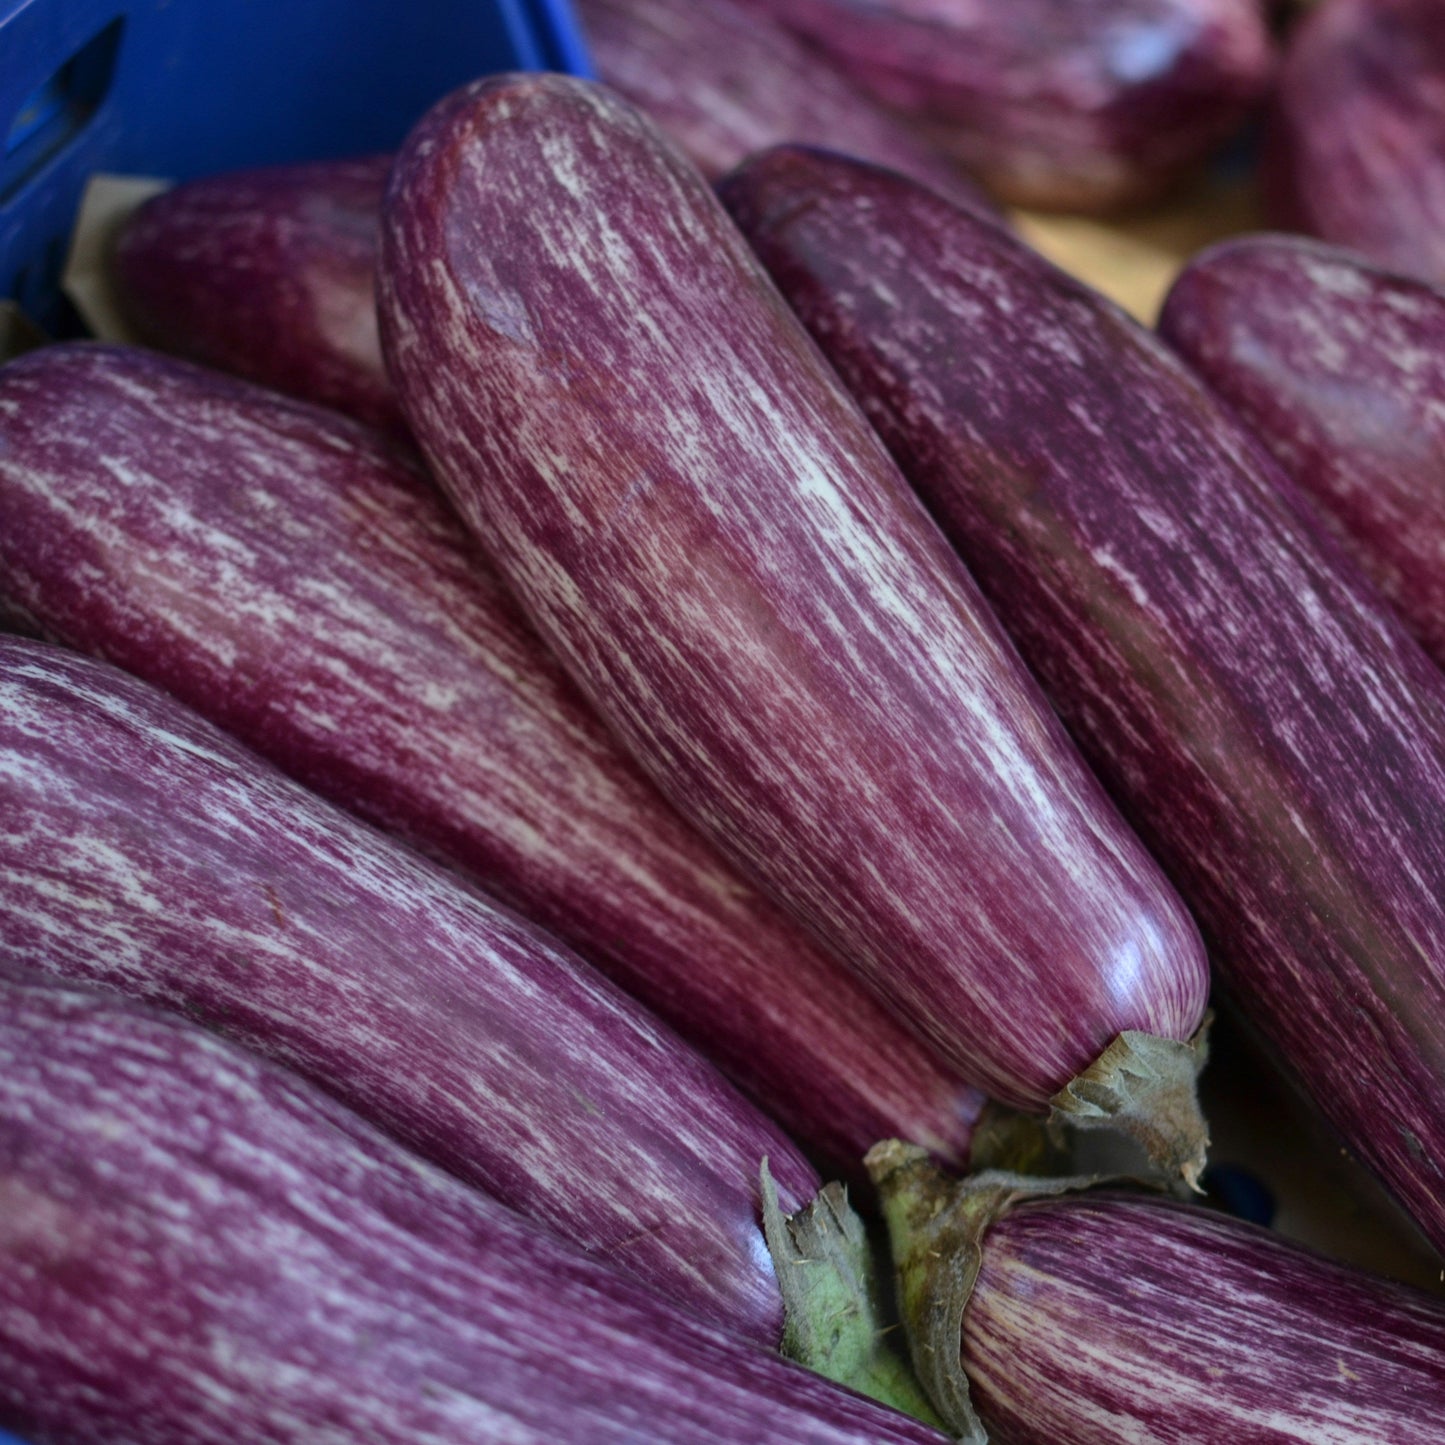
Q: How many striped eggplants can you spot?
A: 11